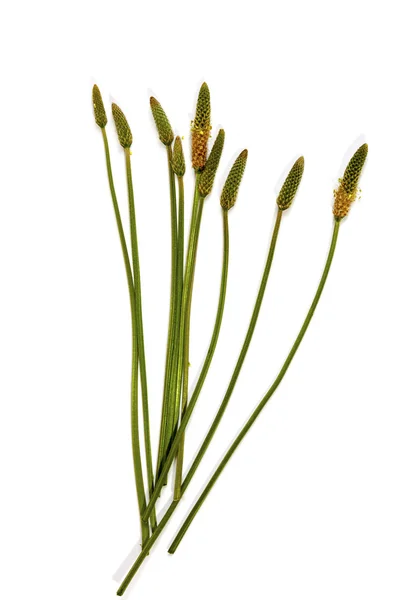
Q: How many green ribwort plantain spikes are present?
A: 9